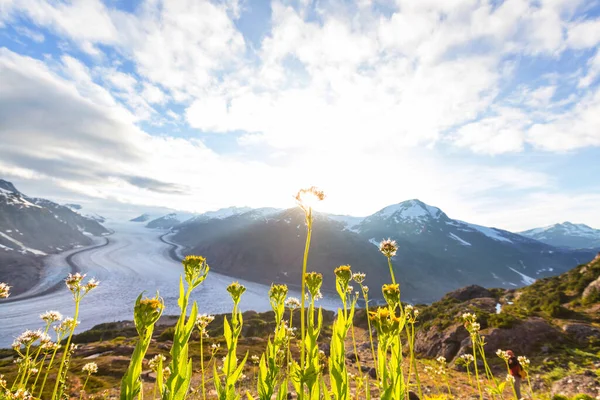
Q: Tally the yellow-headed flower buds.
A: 8